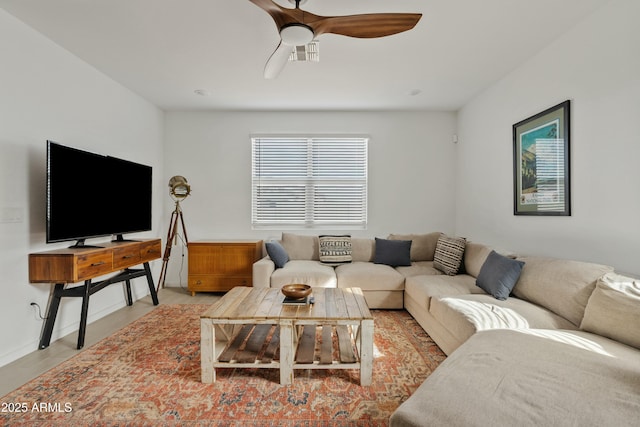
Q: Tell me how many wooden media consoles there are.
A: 1